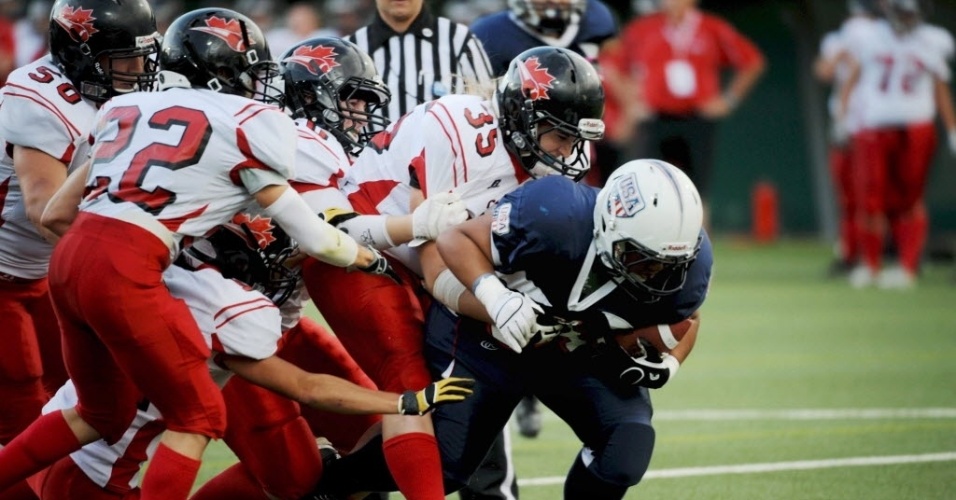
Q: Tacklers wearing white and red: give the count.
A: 5